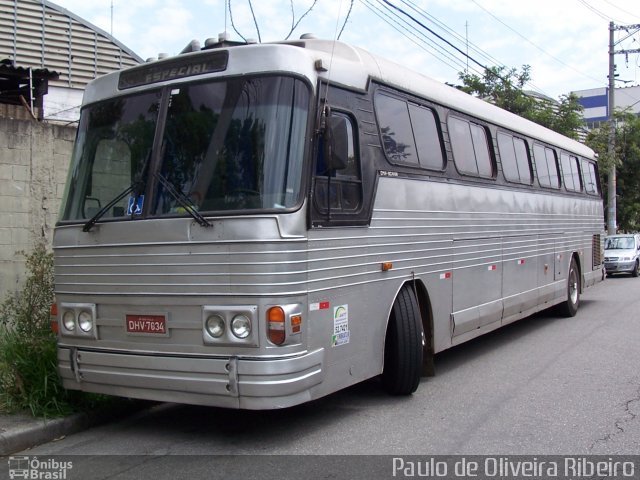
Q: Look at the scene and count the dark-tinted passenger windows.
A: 6